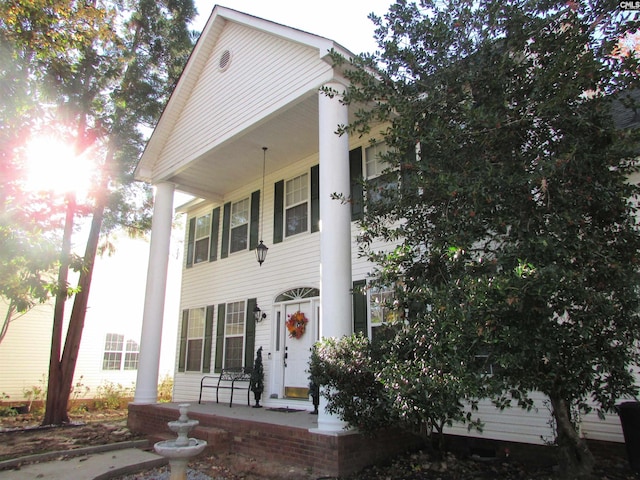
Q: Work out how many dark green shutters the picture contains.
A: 12